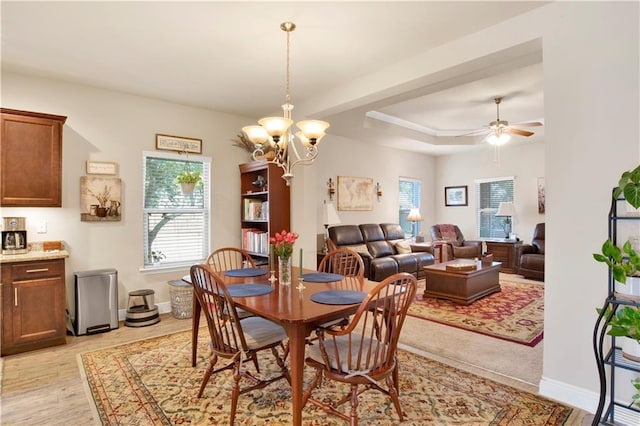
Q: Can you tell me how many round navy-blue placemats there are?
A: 4